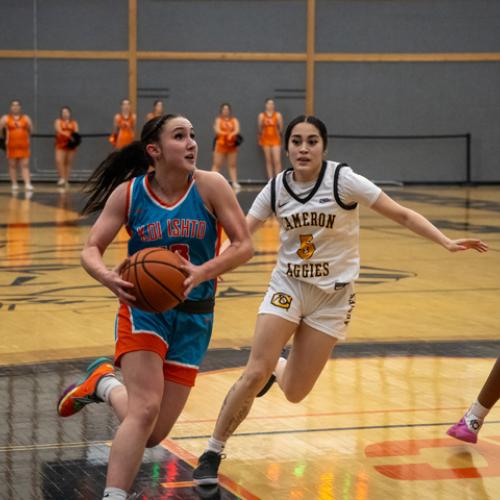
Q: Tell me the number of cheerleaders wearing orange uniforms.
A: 6